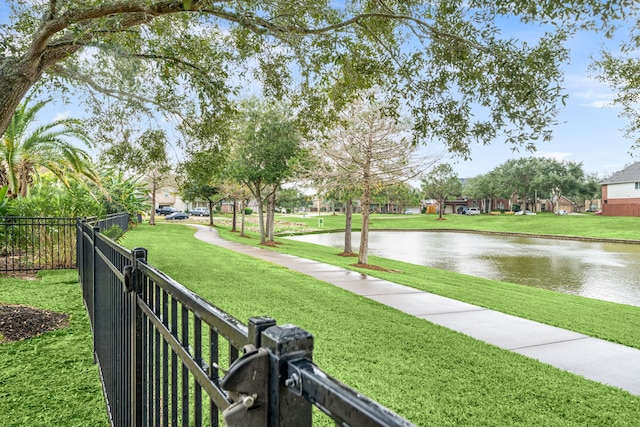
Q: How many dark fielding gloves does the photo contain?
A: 0